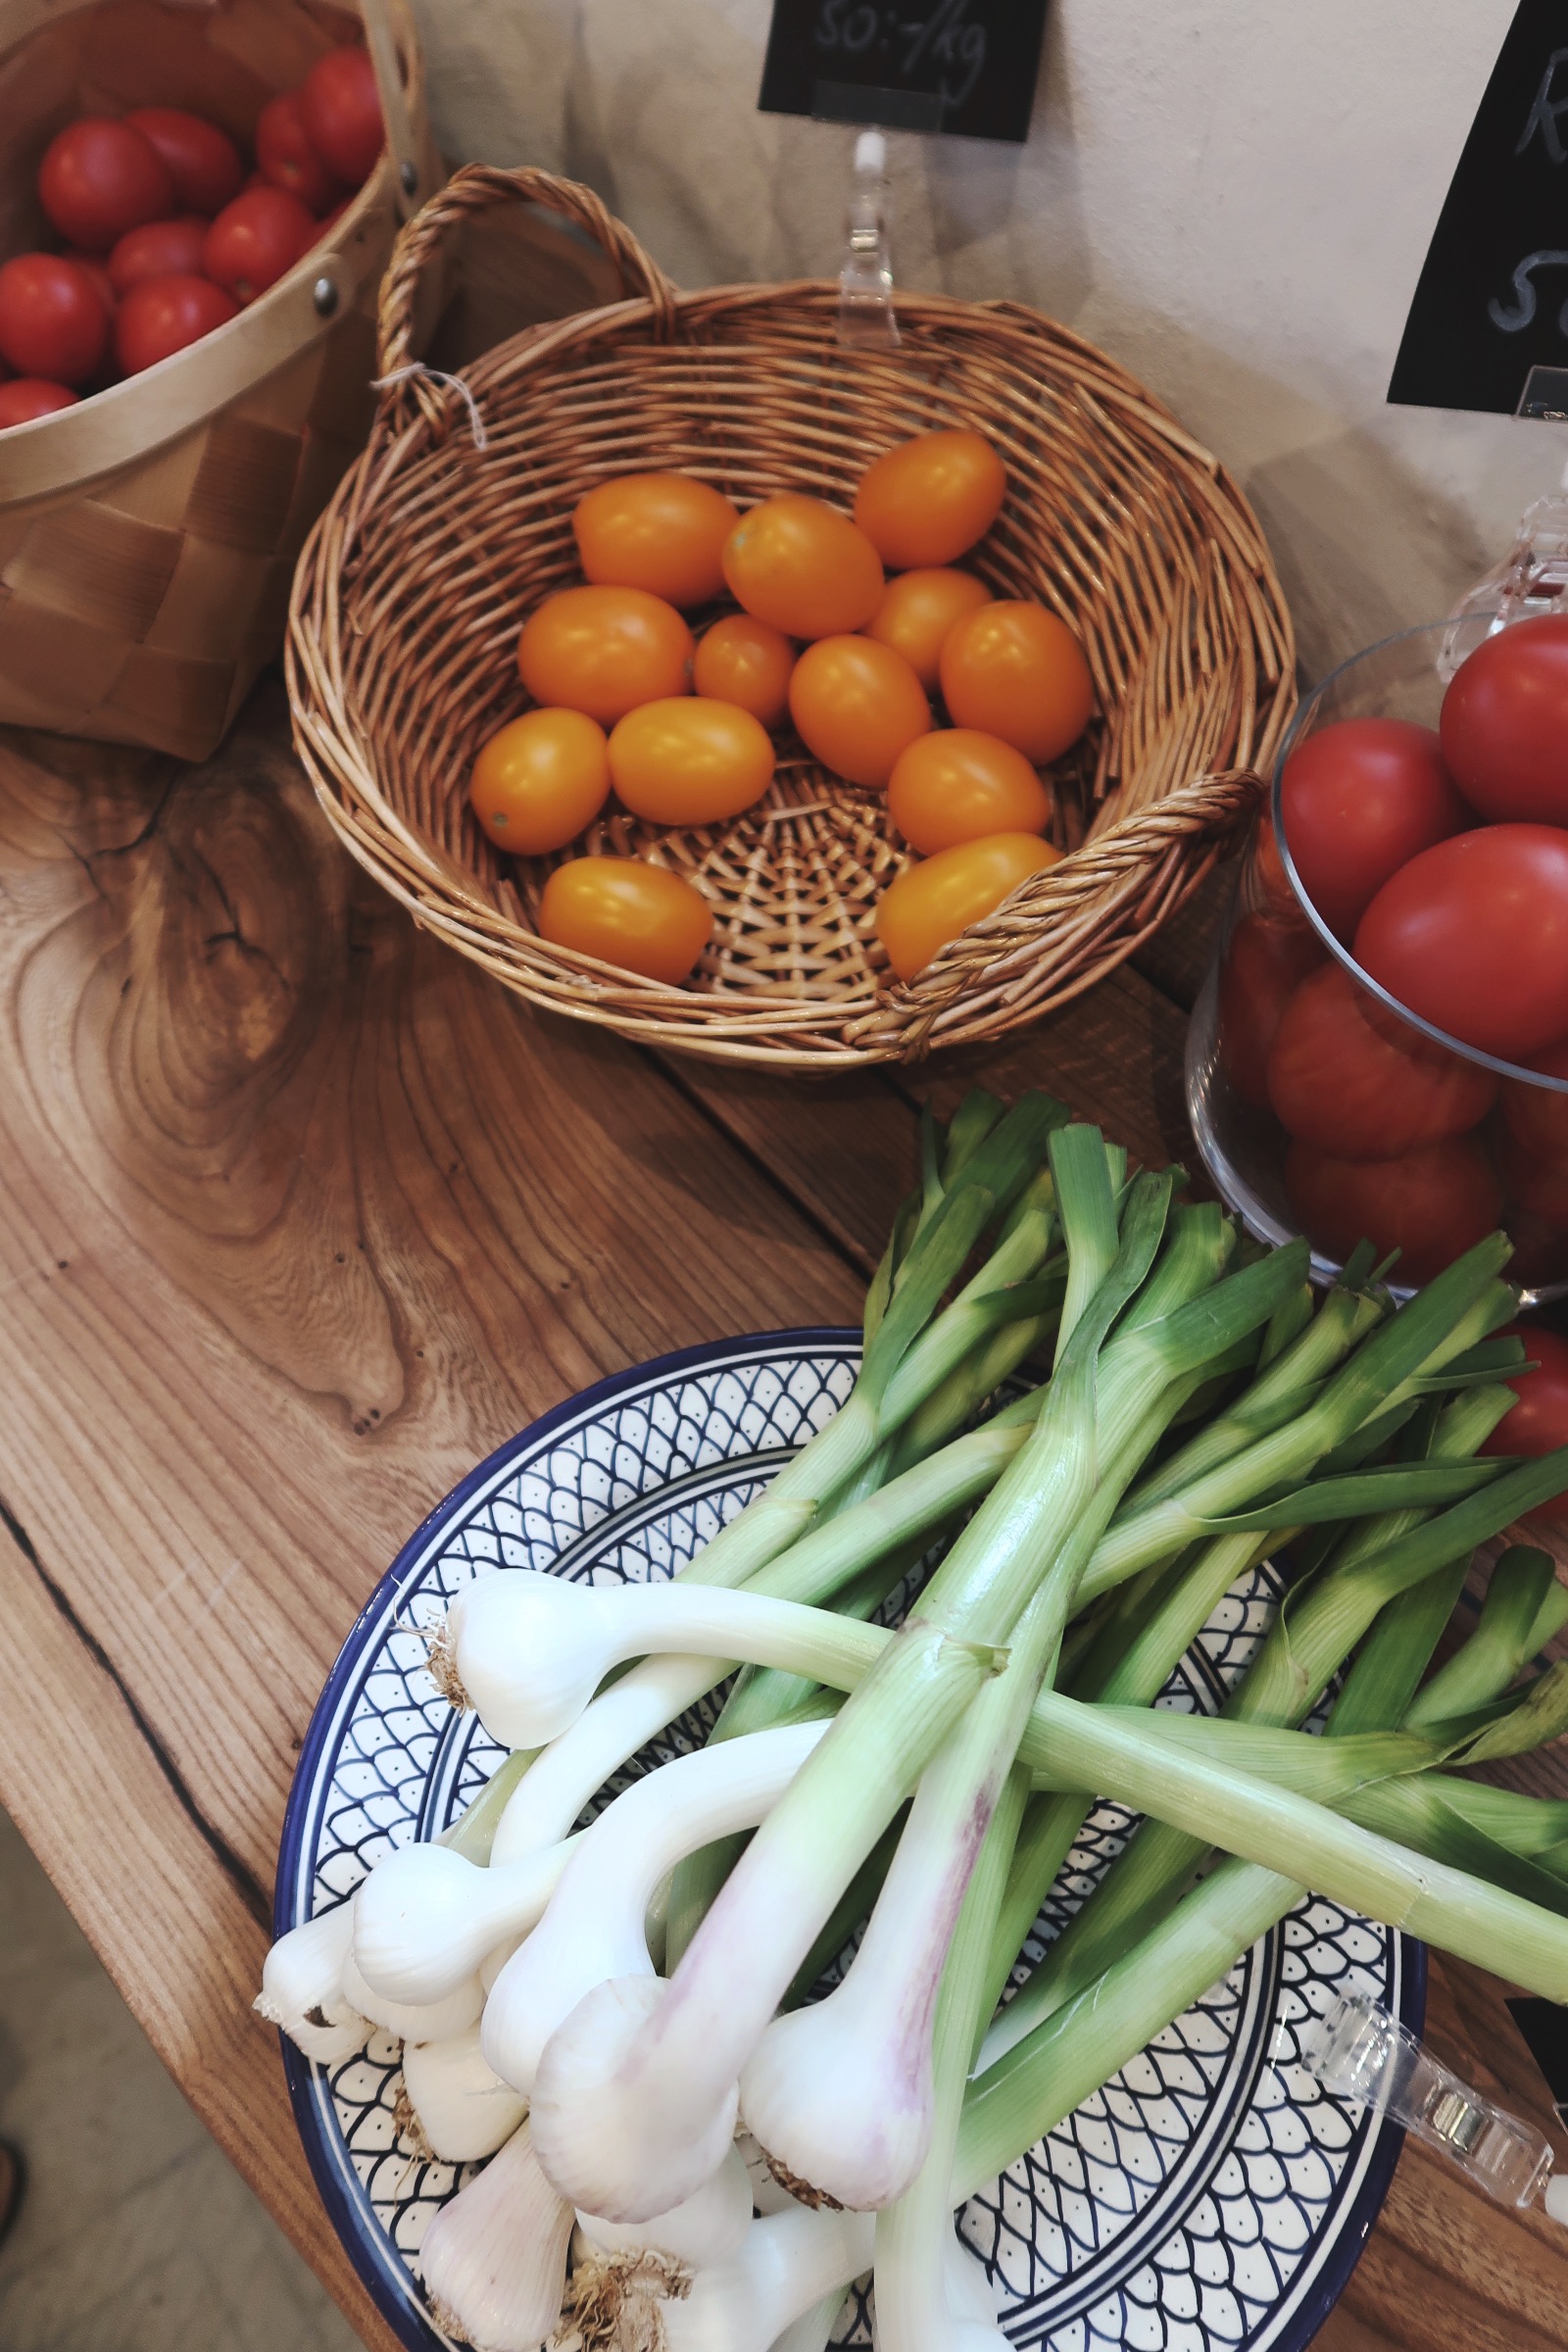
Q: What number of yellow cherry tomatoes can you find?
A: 13